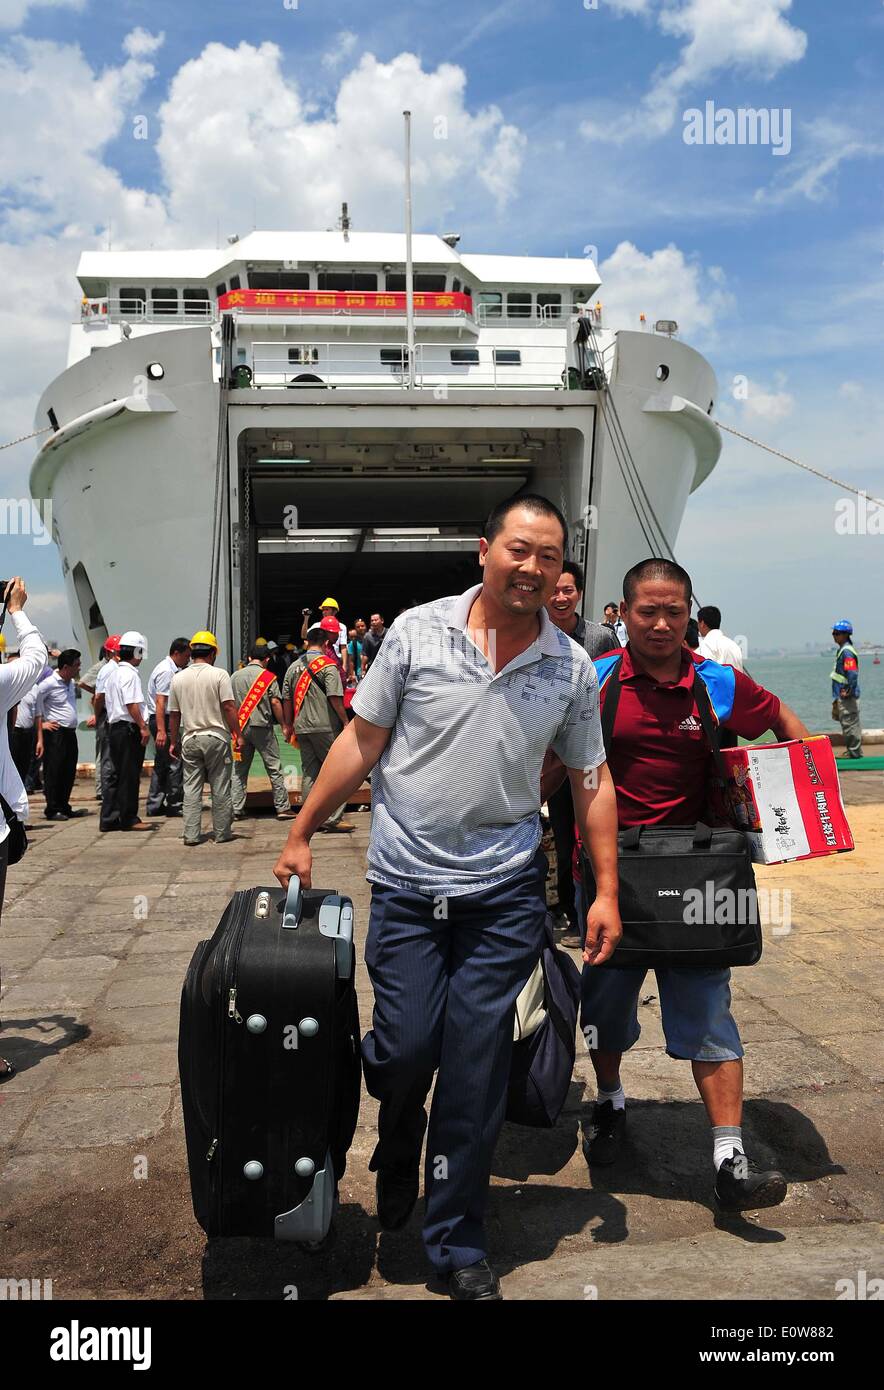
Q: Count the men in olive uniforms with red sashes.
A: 2